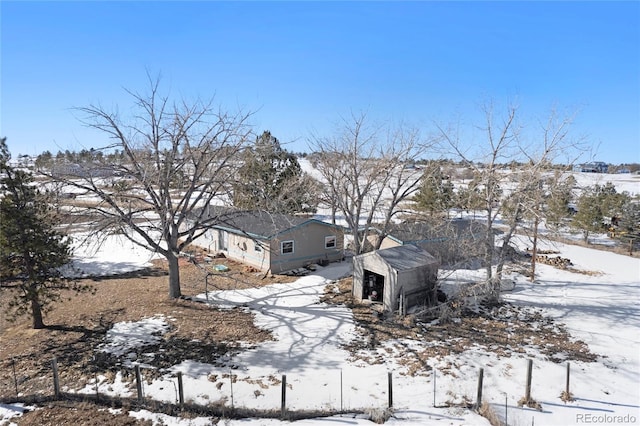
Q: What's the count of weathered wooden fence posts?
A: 8